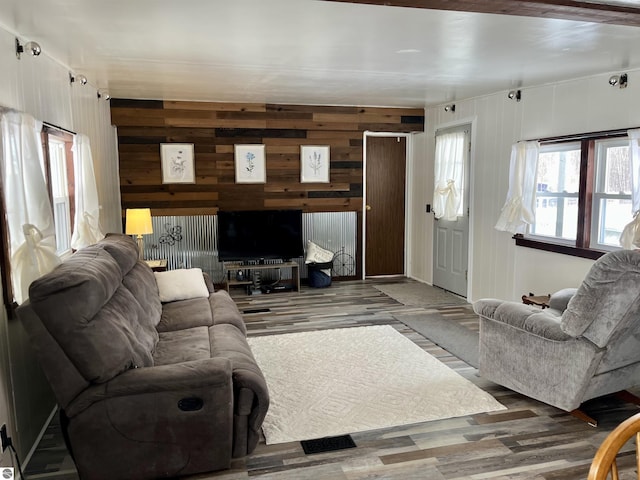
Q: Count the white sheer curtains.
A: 5